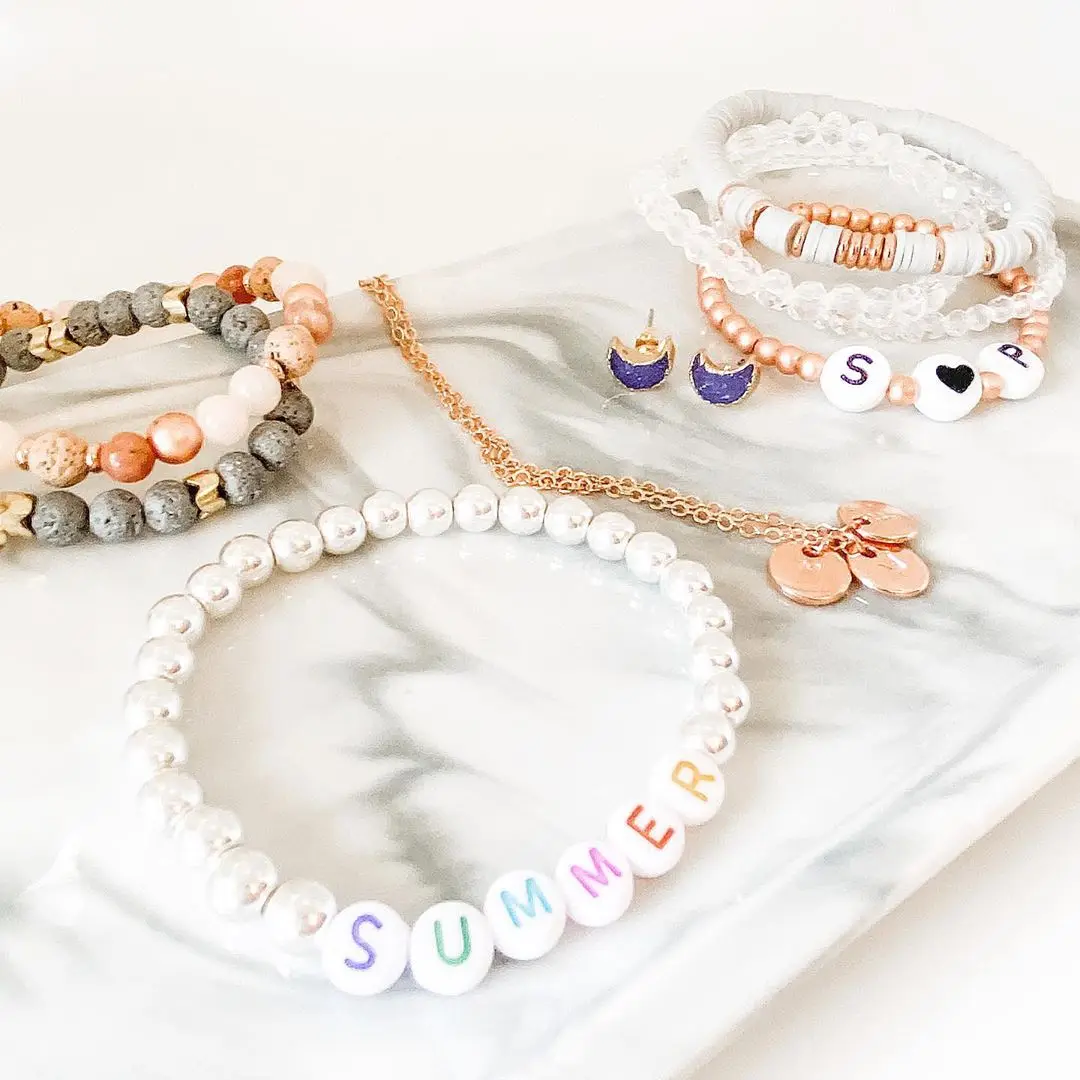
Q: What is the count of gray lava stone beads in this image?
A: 14